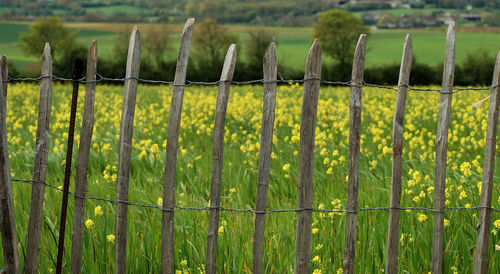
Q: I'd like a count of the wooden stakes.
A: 12